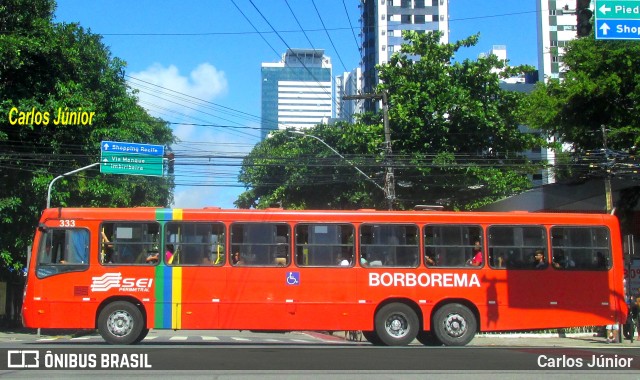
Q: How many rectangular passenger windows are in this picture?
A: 8